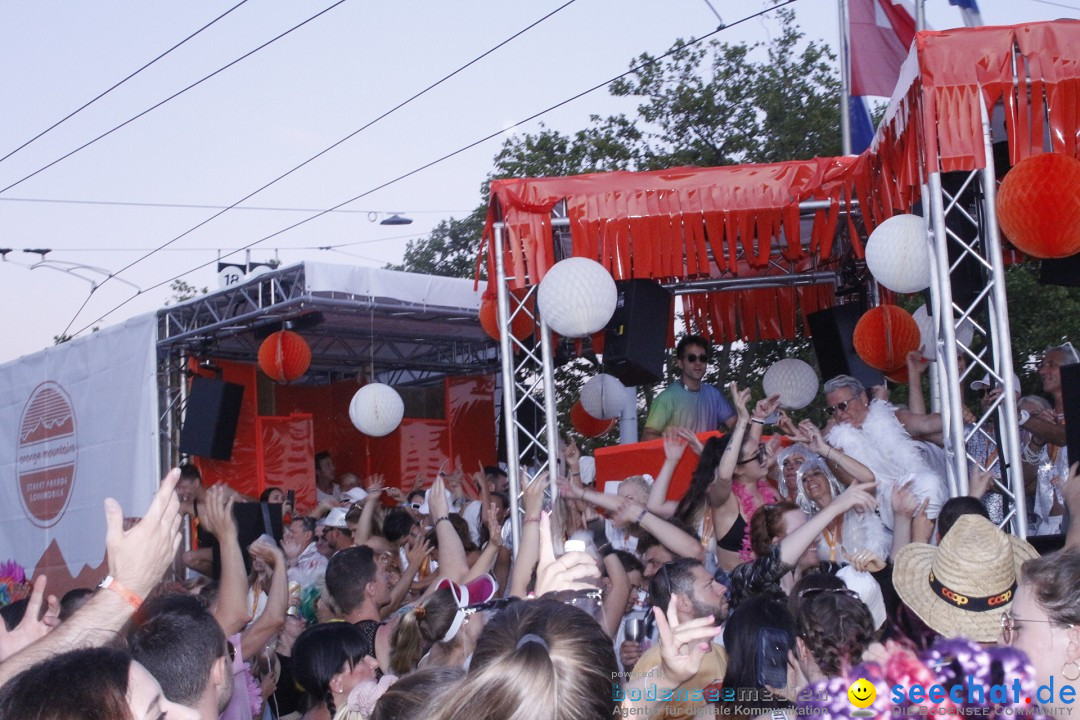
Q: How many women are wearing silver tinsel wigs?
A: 2